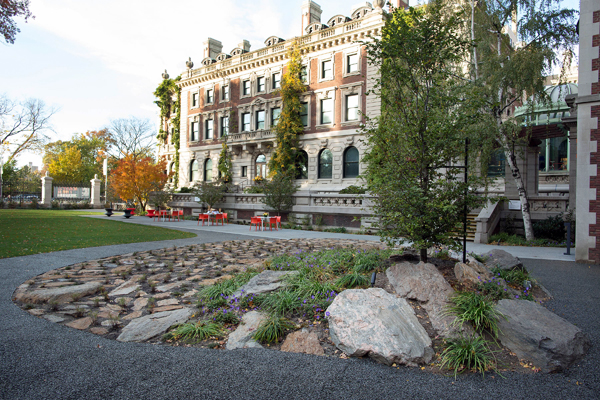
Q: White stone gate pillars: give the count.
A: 2